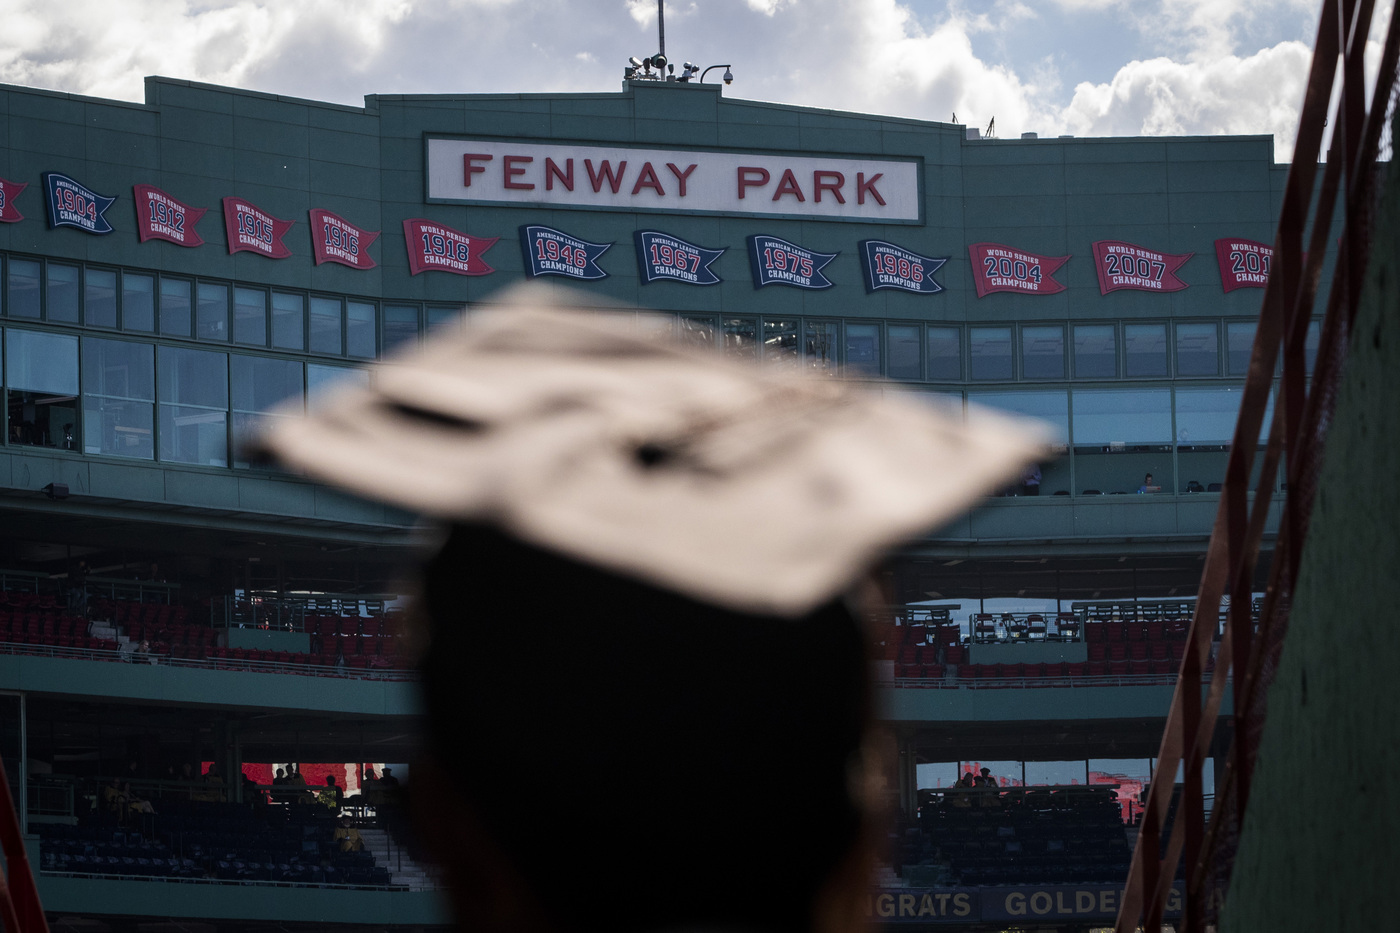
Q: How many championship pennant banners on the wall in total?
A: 13